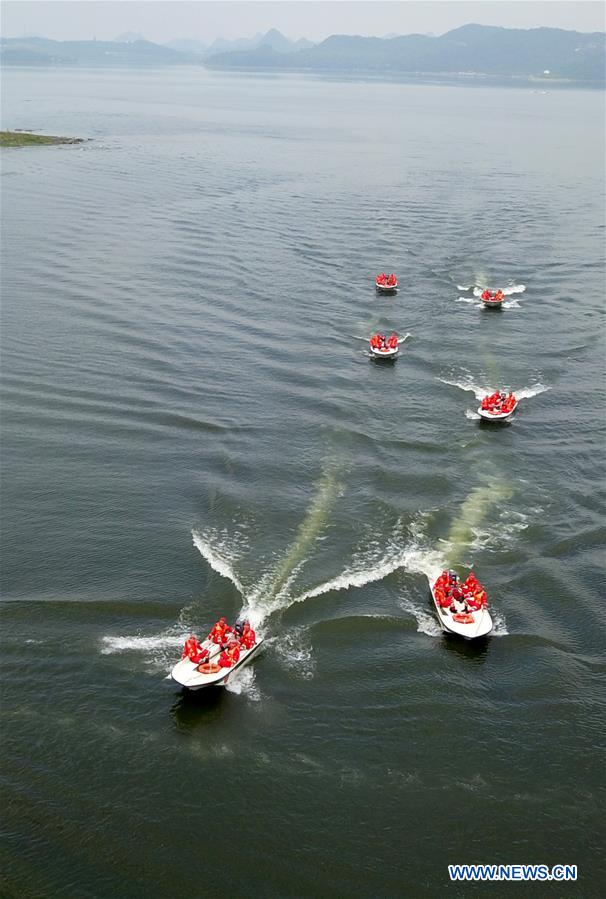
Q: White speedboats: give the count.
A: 6